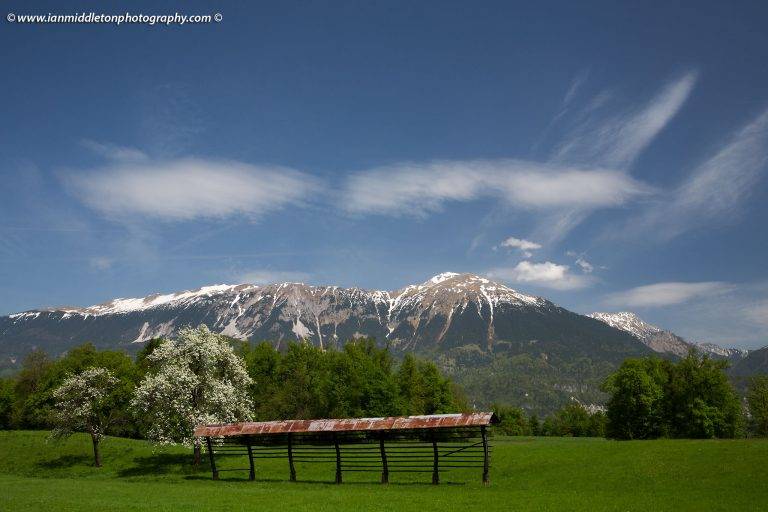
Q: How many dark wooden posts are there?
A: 7